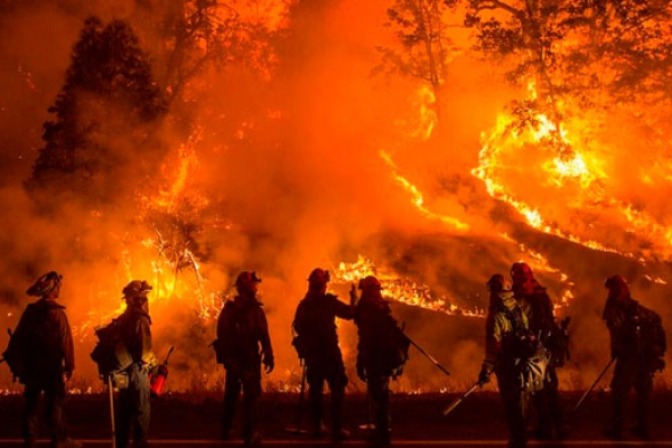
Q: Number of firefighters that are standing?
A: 8